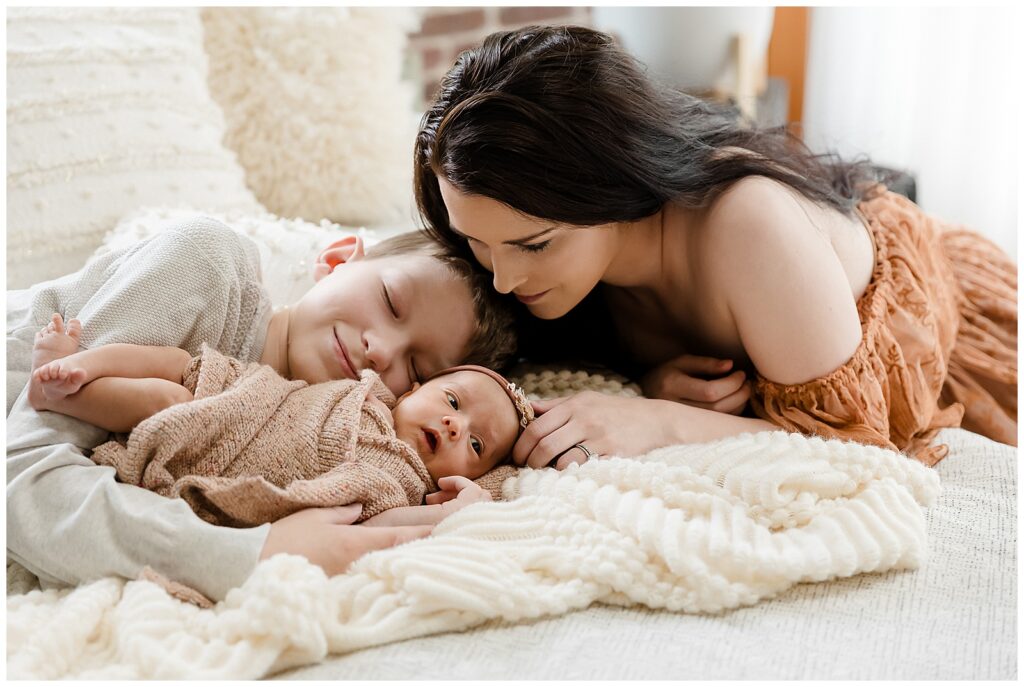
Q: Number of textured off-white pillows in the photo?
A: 3